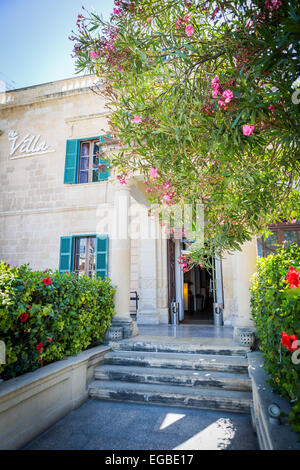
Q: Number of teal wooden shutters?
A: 4